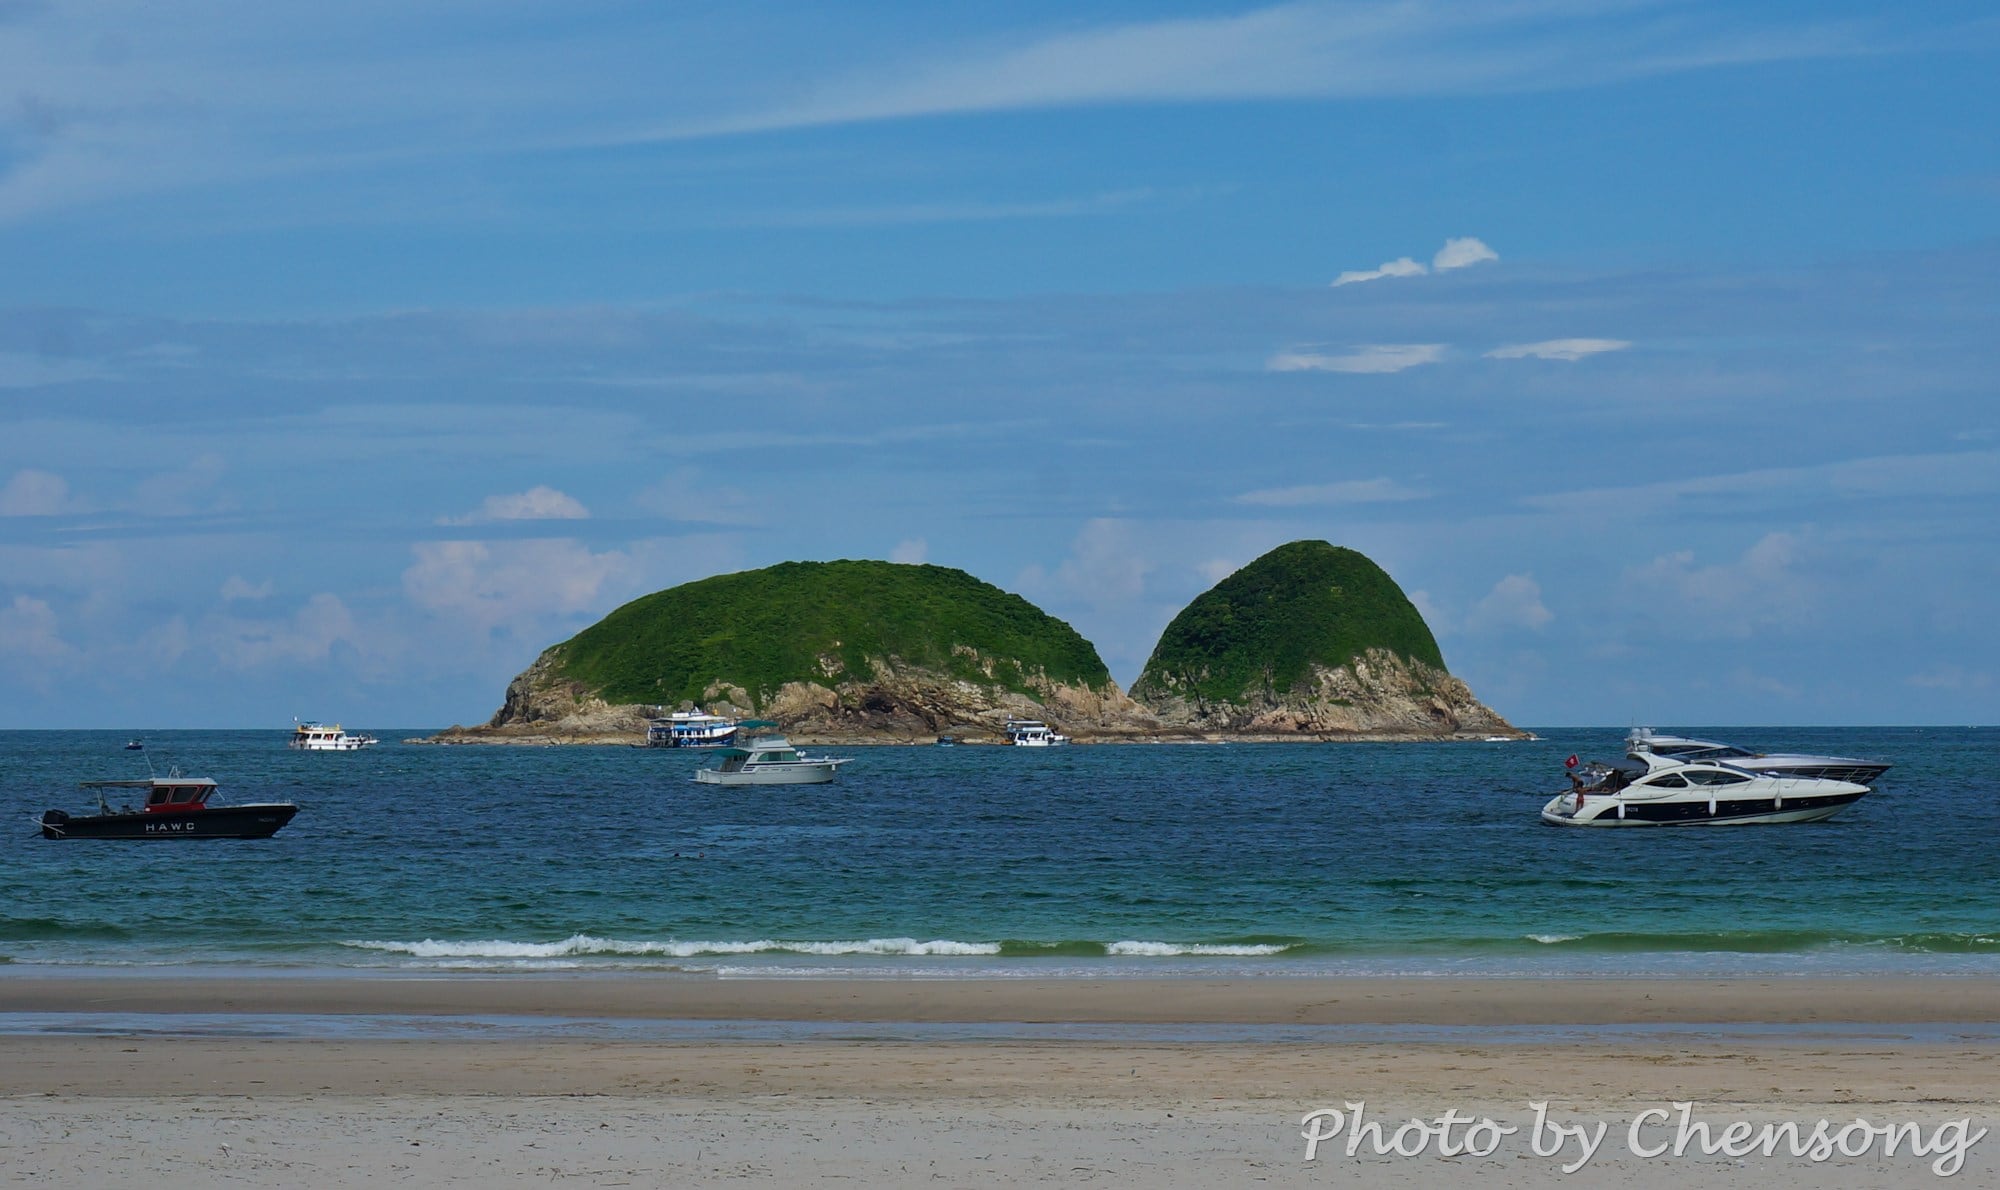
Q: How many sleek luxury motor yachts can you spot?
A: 2